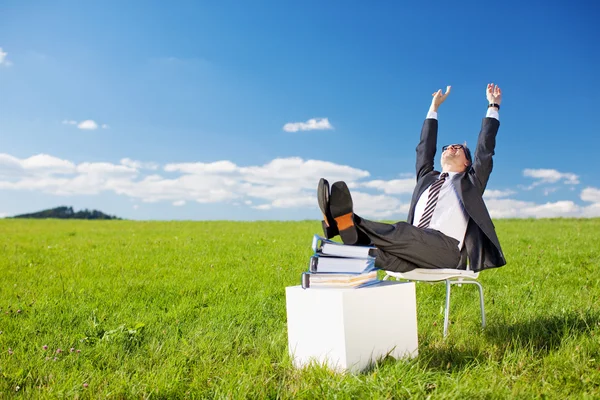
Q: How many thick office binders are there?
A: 3